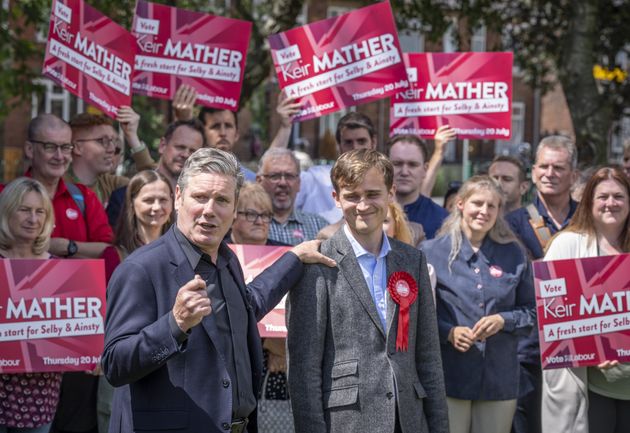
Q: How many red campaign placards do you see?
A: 7